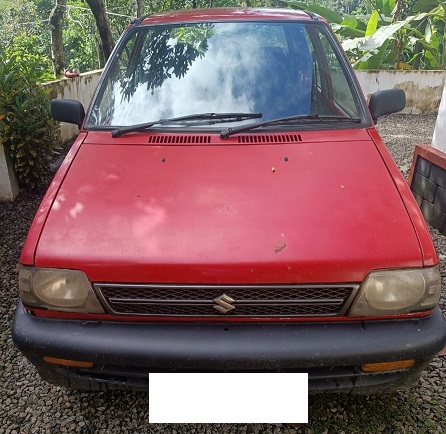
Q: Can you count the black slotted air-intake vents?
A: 2